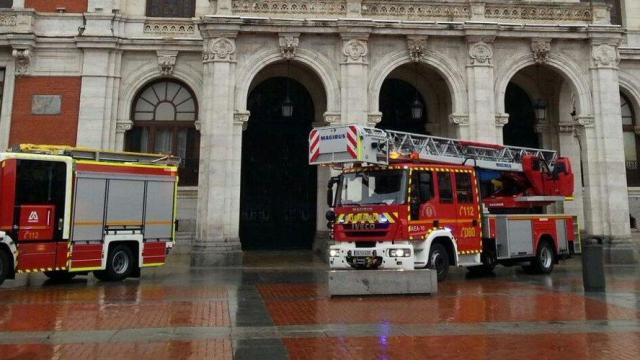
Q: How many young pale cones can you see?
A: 0